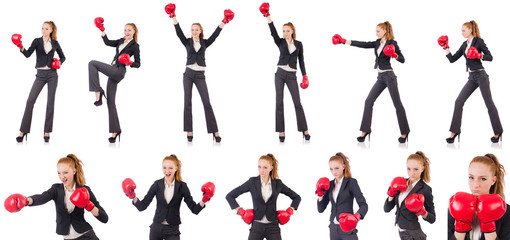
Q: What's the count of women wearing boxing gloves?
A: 12